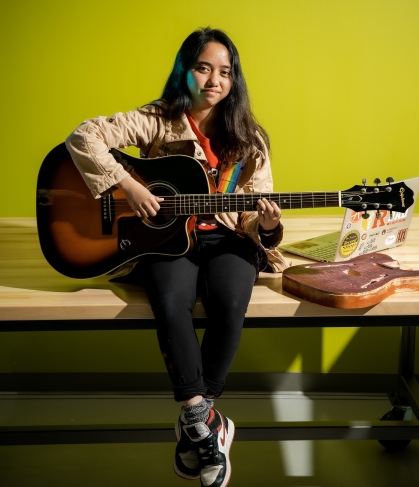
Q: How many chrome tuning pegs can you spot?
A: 6